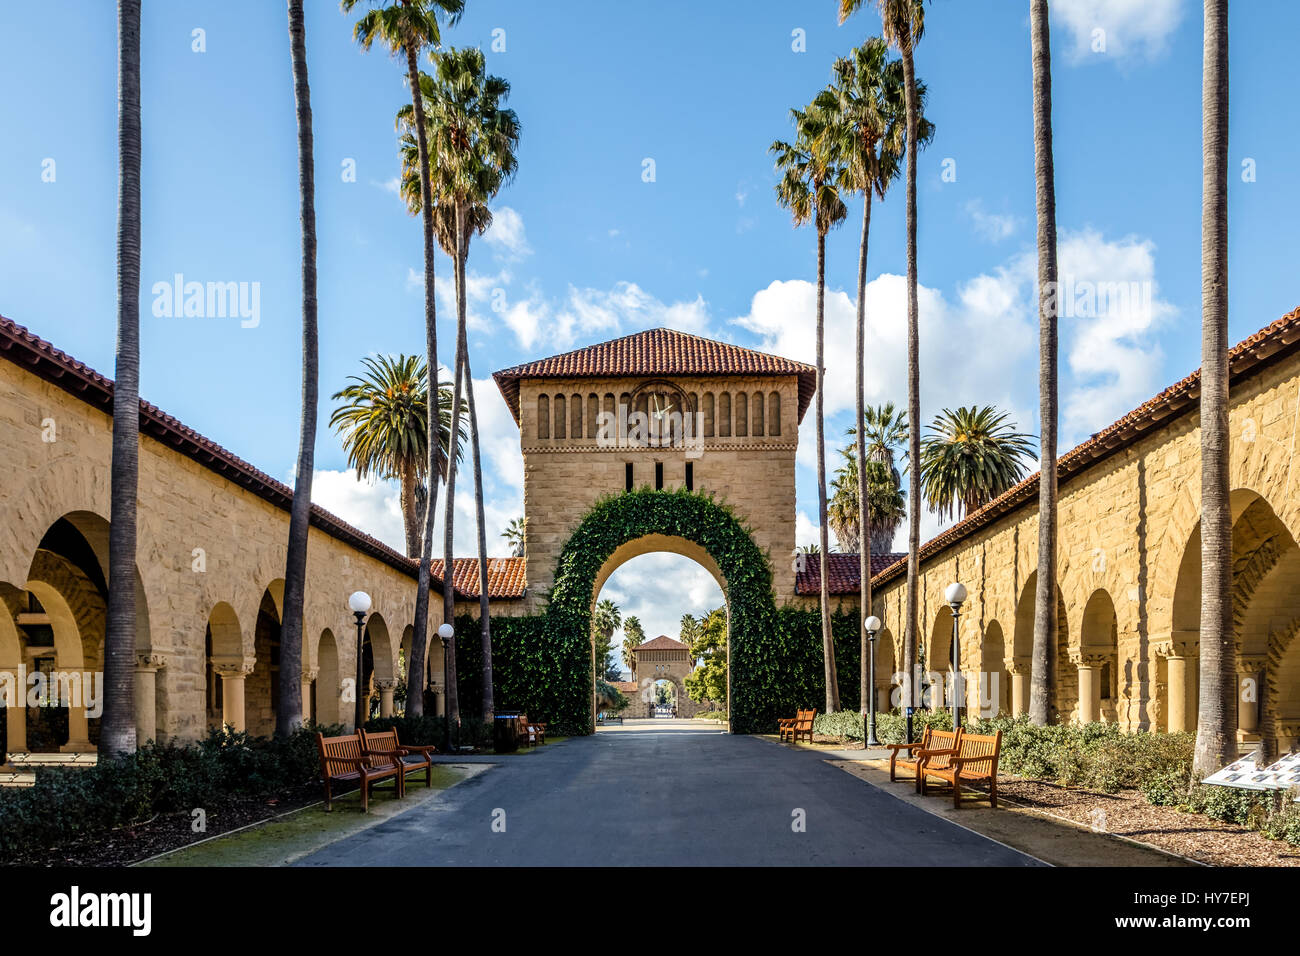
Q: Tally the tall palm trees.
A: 10